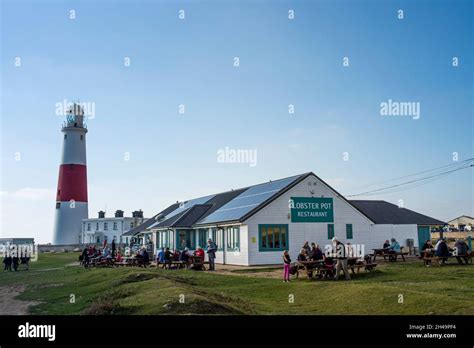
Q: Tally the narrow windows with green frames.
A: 2